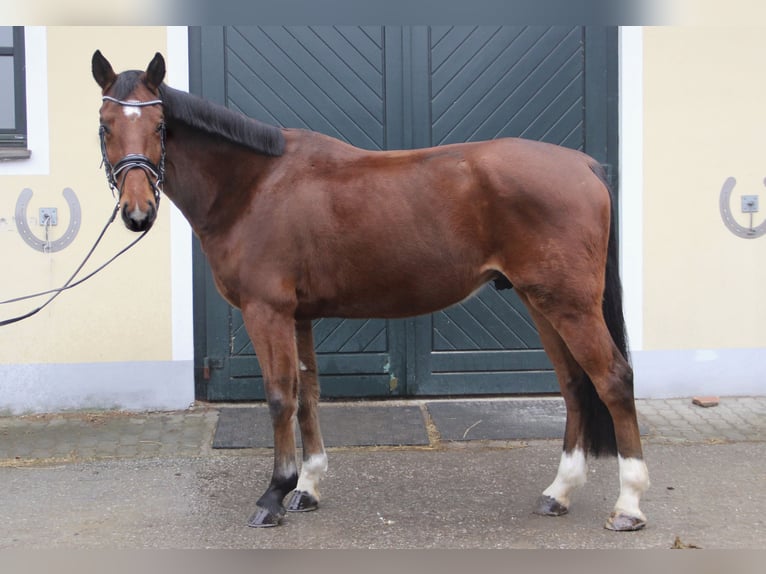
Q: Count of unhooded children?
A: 0